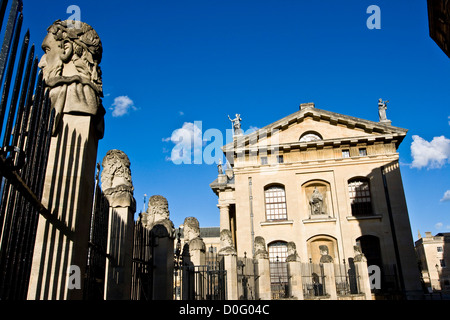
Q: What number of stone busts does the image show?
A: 9